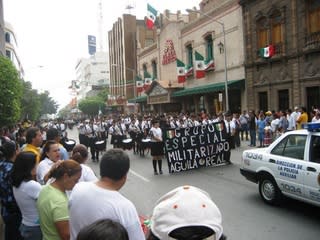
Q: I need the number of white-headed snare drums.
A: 4